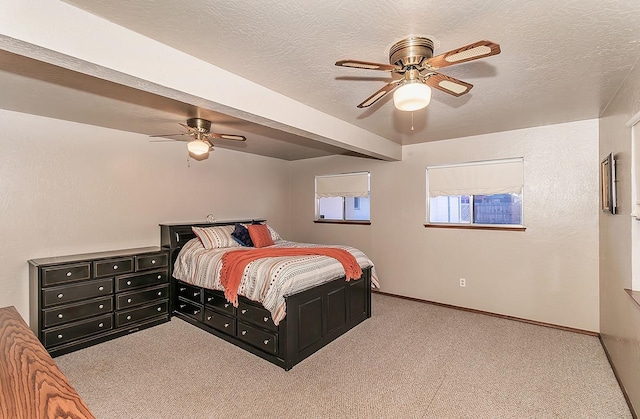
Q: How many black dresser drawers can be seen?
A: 9